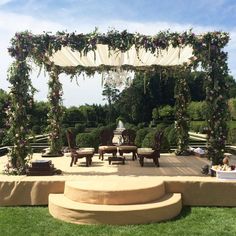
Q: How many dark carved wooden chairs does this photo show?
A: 4